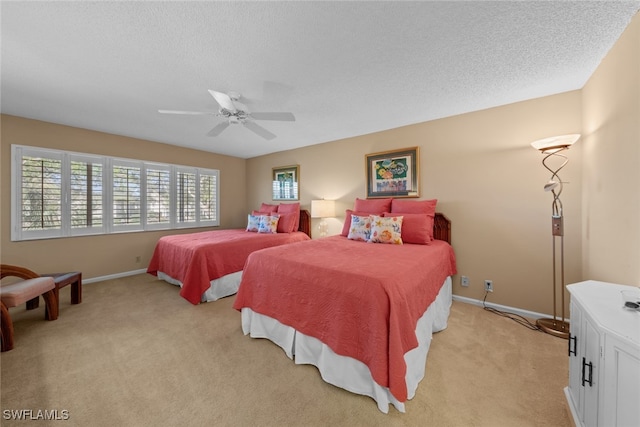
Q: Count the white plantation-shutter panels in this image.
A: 6